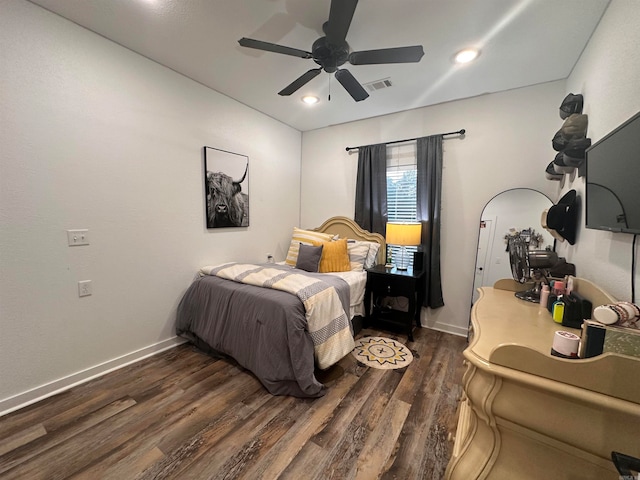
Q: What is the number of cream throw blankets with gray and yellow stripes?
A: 1